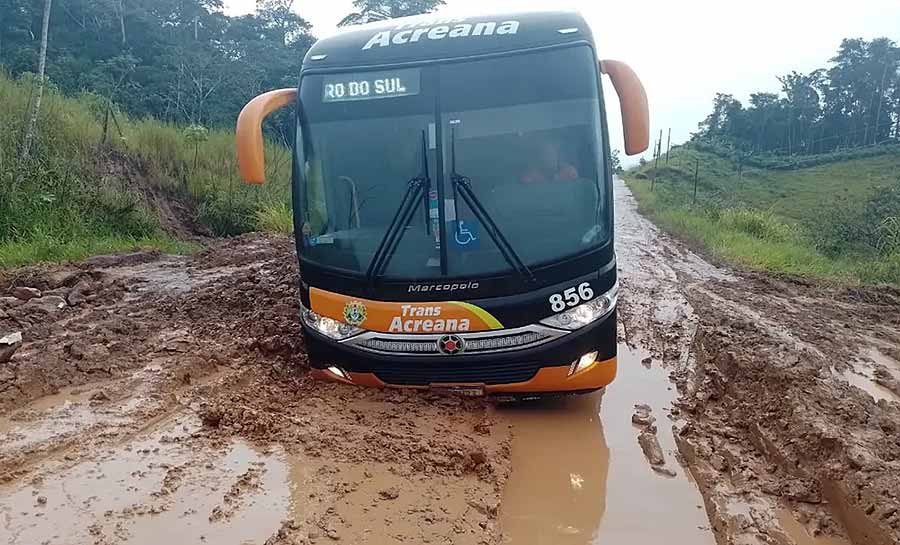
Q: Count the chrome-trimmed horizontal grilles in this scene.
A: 1